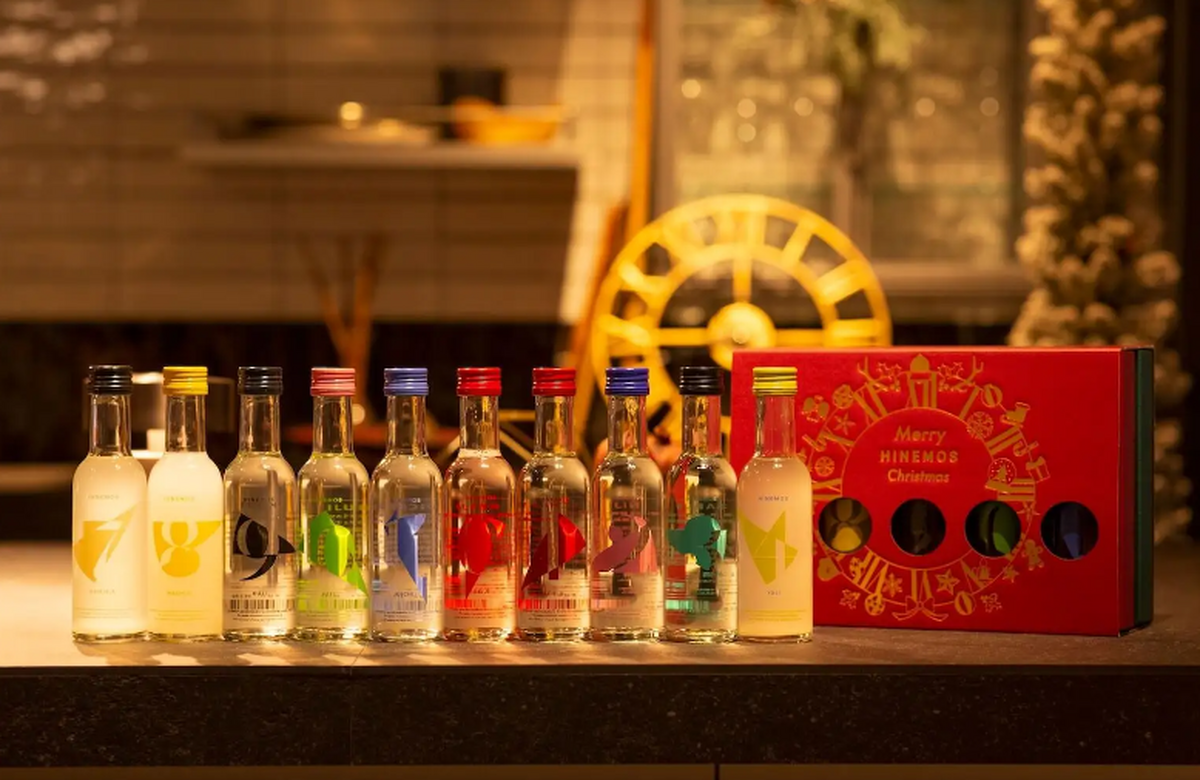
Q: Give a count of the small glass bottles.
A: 10